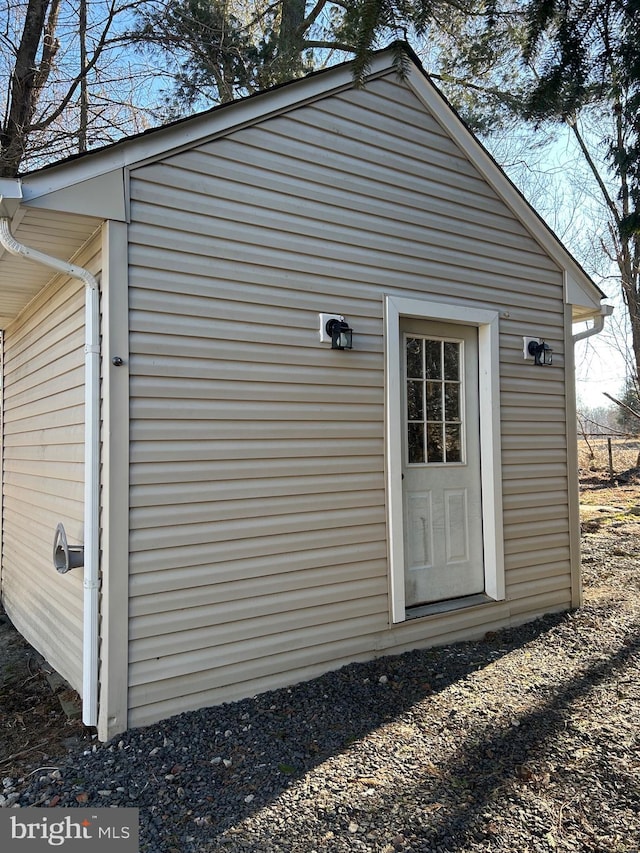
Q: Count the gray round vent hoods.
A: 1